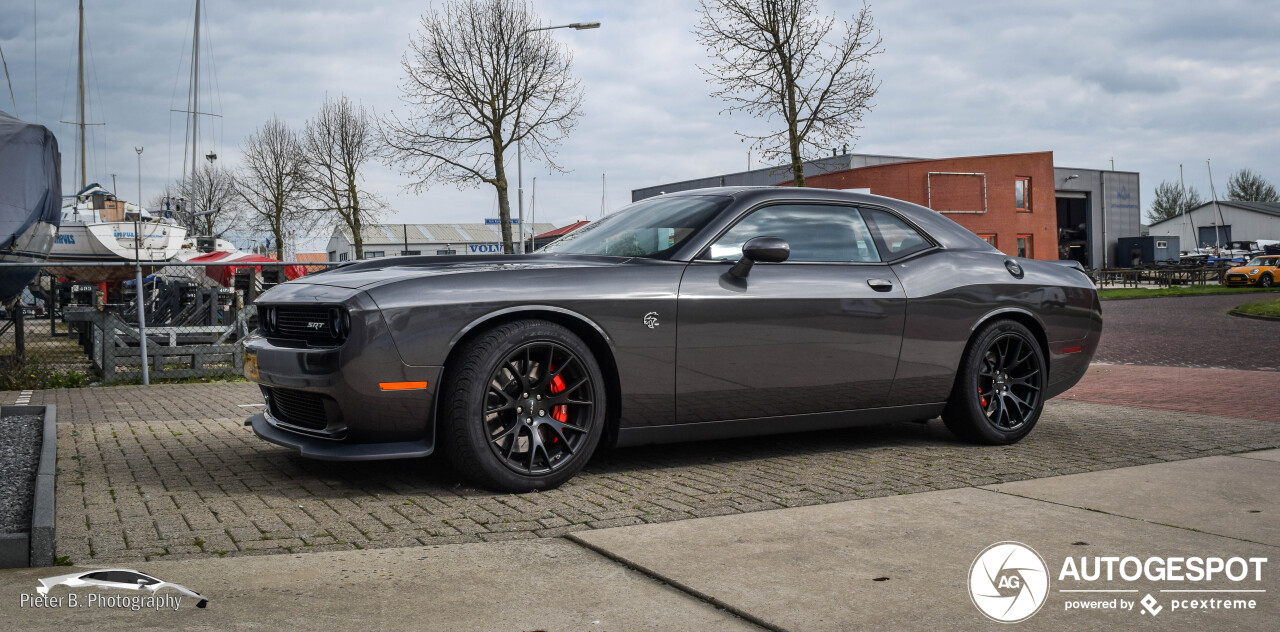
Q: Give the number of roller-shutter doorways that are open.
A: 1